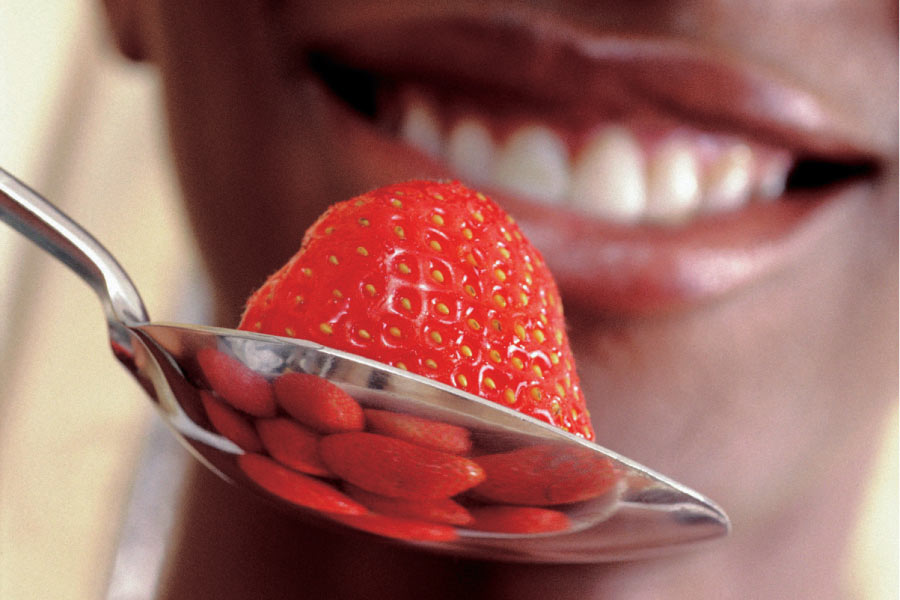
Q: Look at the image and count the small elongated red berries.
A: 11